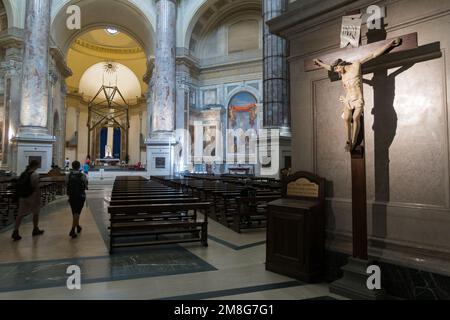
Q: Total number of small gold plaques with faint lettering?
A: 1